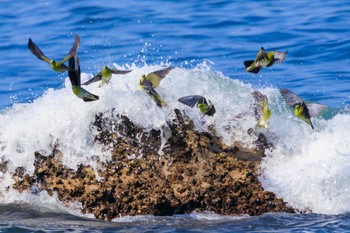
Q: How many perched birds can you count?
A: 0